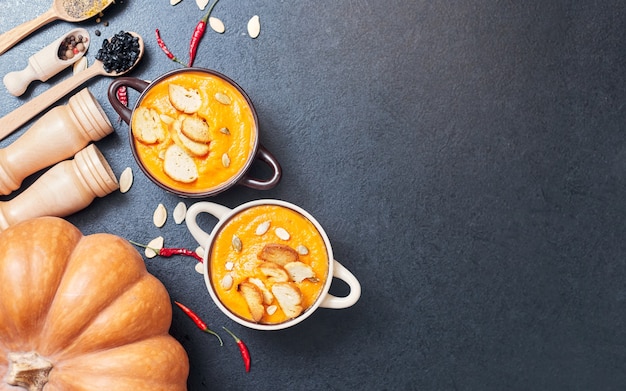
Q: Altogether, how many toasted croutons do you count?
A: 11